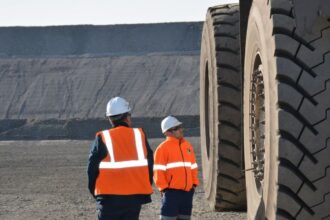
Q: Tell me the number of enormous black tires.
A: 2